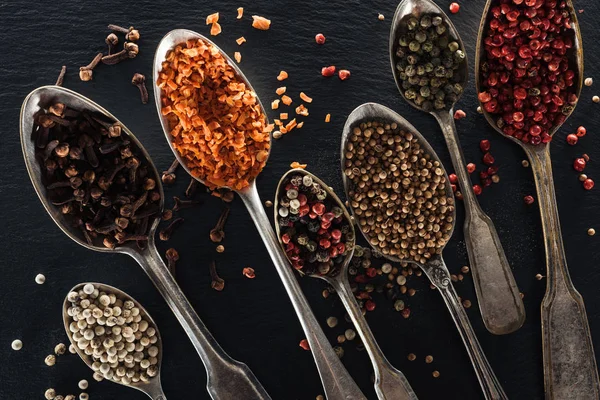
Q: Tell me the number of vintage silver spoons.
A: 7